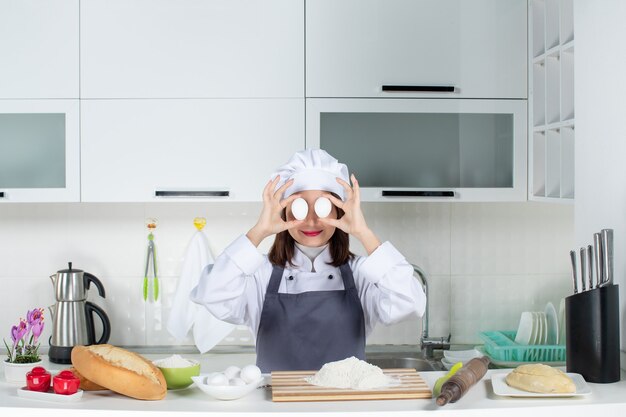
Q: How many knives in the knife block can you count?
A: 5